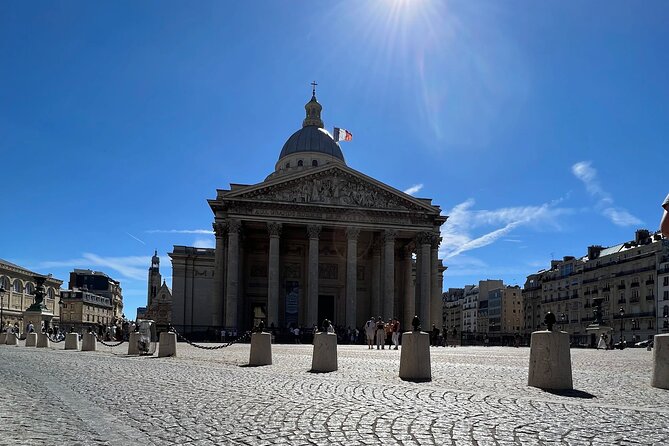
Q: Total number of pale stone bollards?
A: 13